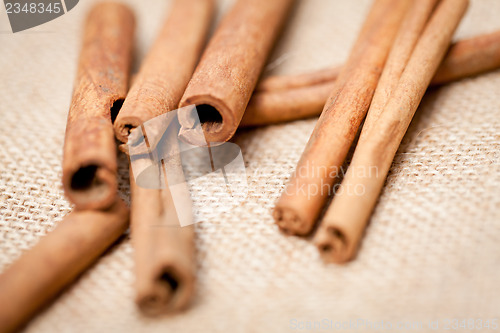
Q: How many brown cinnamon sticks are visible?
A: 8